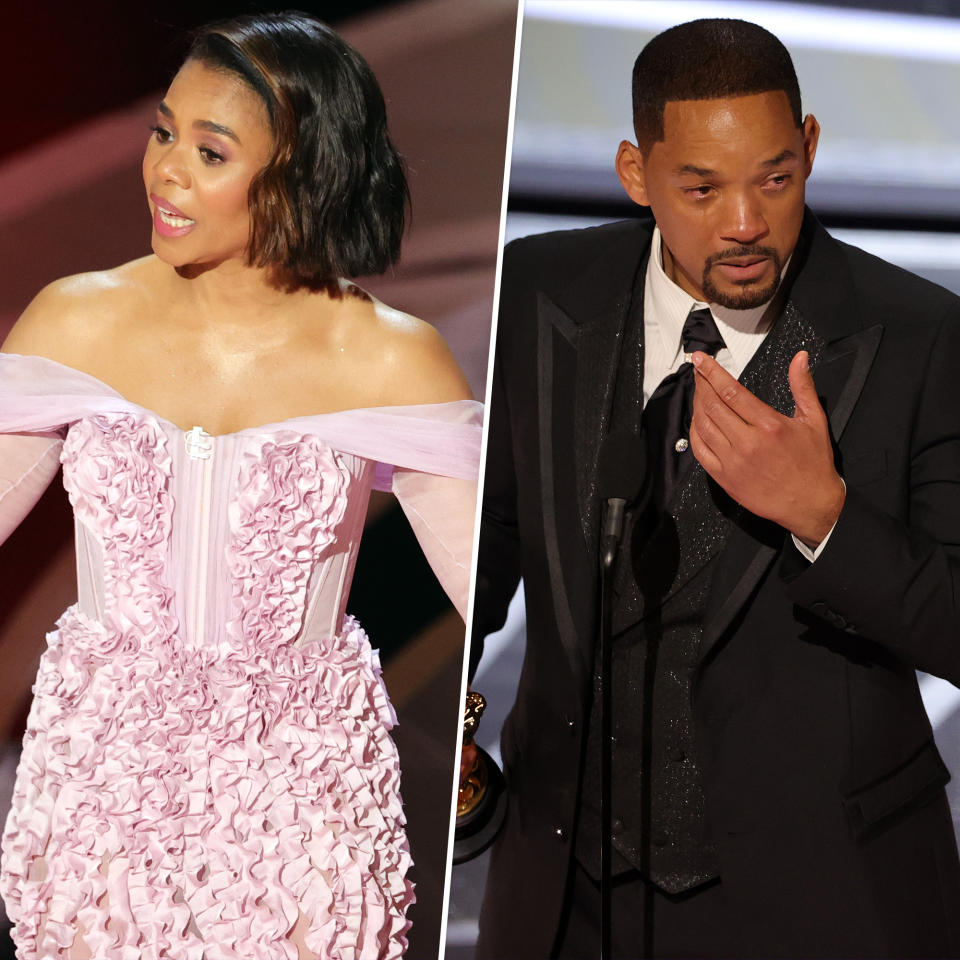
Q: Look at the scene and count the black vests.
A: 1